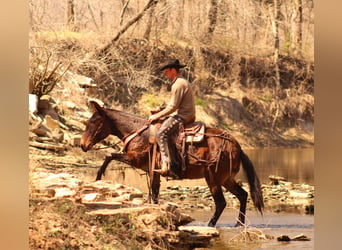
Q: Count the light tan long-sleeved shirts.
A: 1